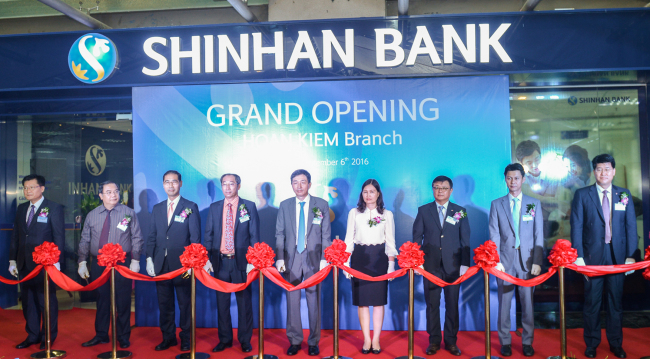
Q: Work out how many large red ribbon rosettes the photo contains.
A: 8